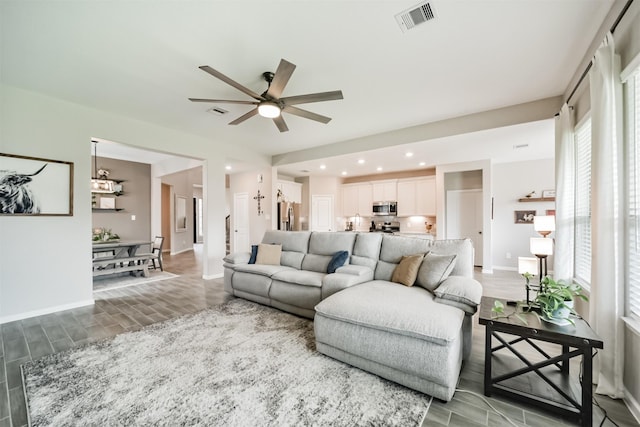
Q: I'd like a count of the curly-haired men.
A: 0